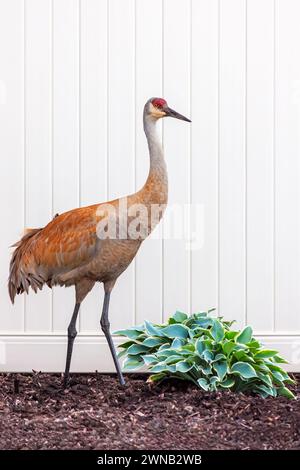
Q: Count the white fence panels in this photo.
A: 11